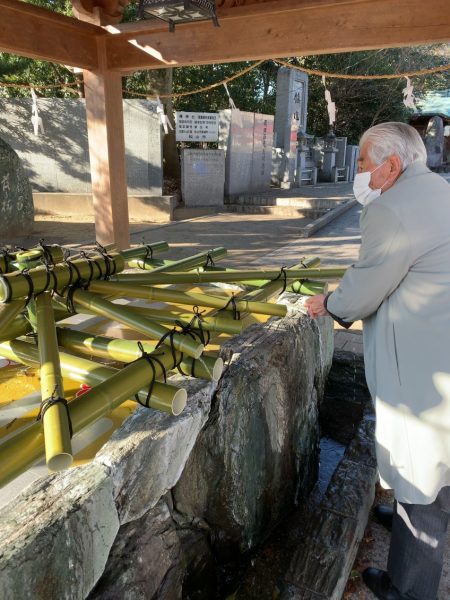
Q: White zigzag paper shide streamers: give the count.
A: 5